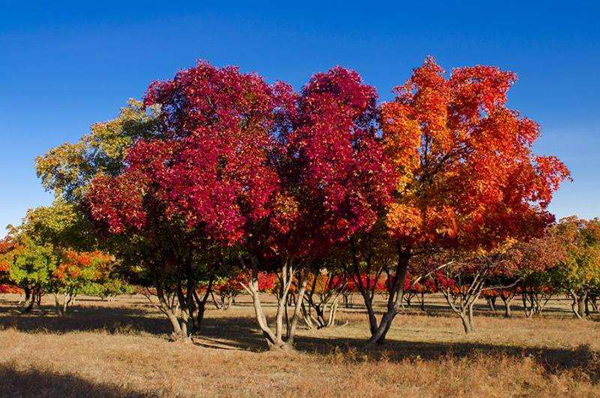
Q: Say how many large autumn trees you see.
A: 3